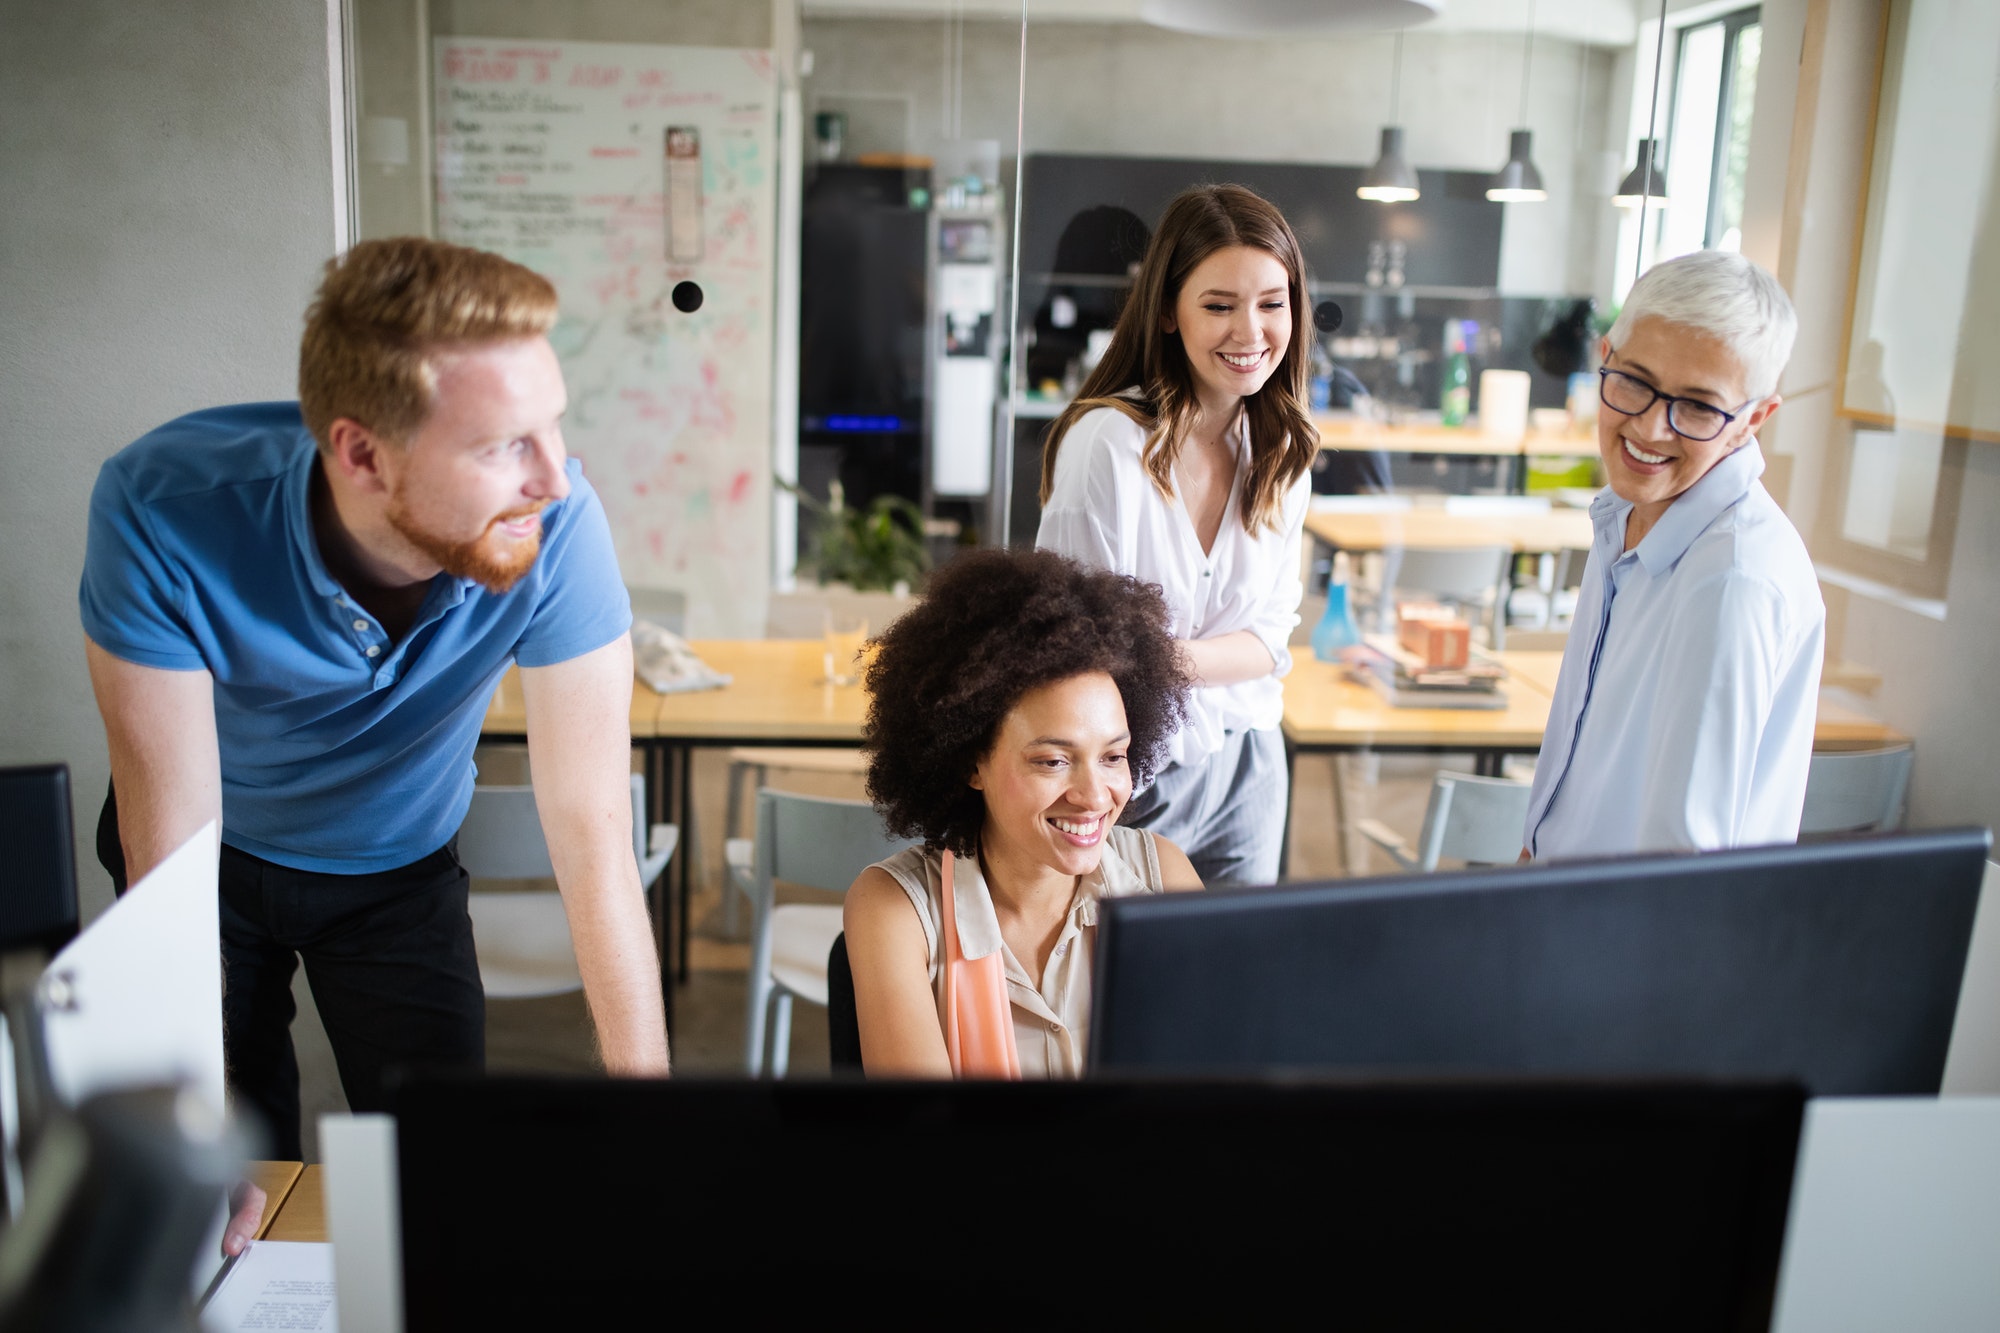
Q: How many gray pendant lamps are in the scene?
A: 3